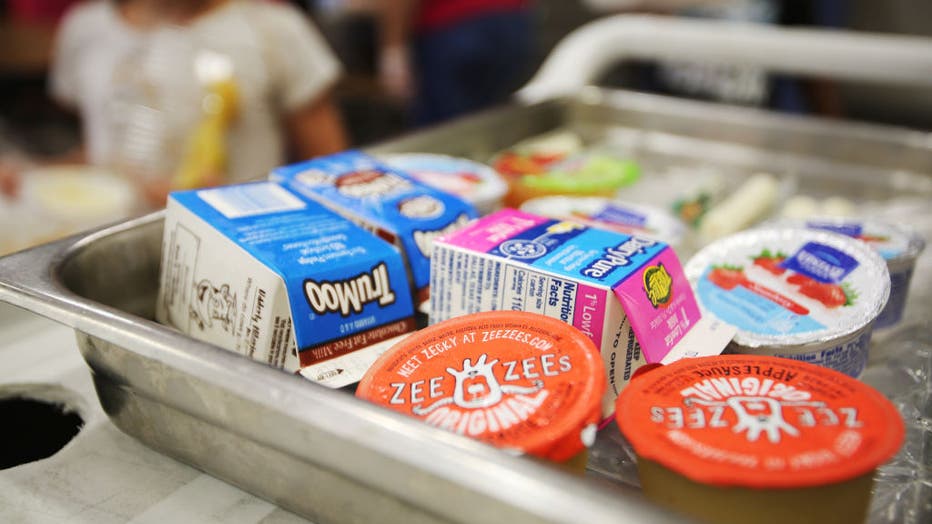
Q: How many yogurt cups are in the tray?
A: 4